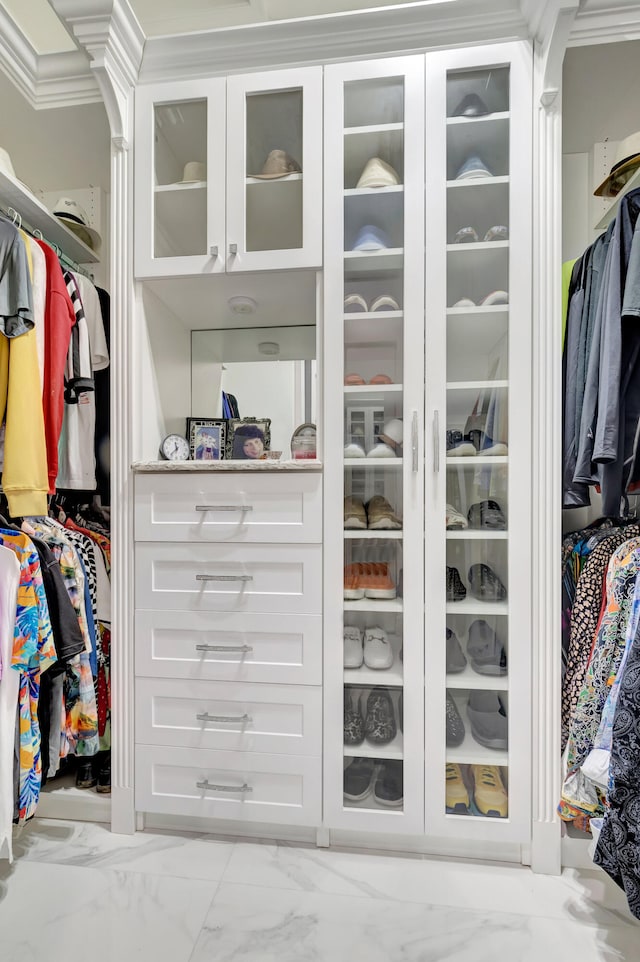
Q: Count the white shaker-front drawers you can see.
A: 5